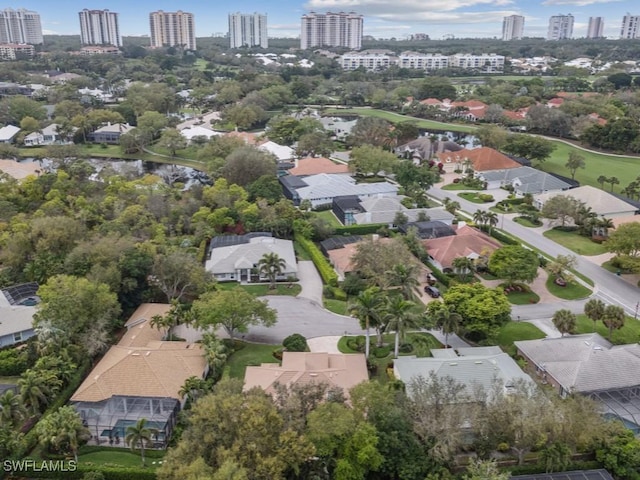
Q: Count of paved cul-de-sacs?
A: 1